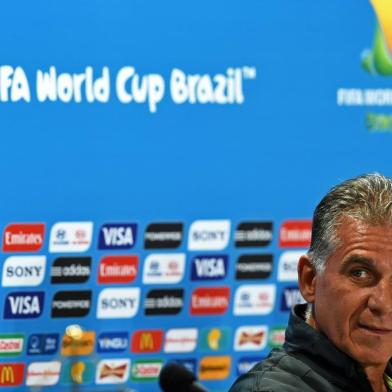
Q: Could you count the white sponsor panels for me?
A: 11